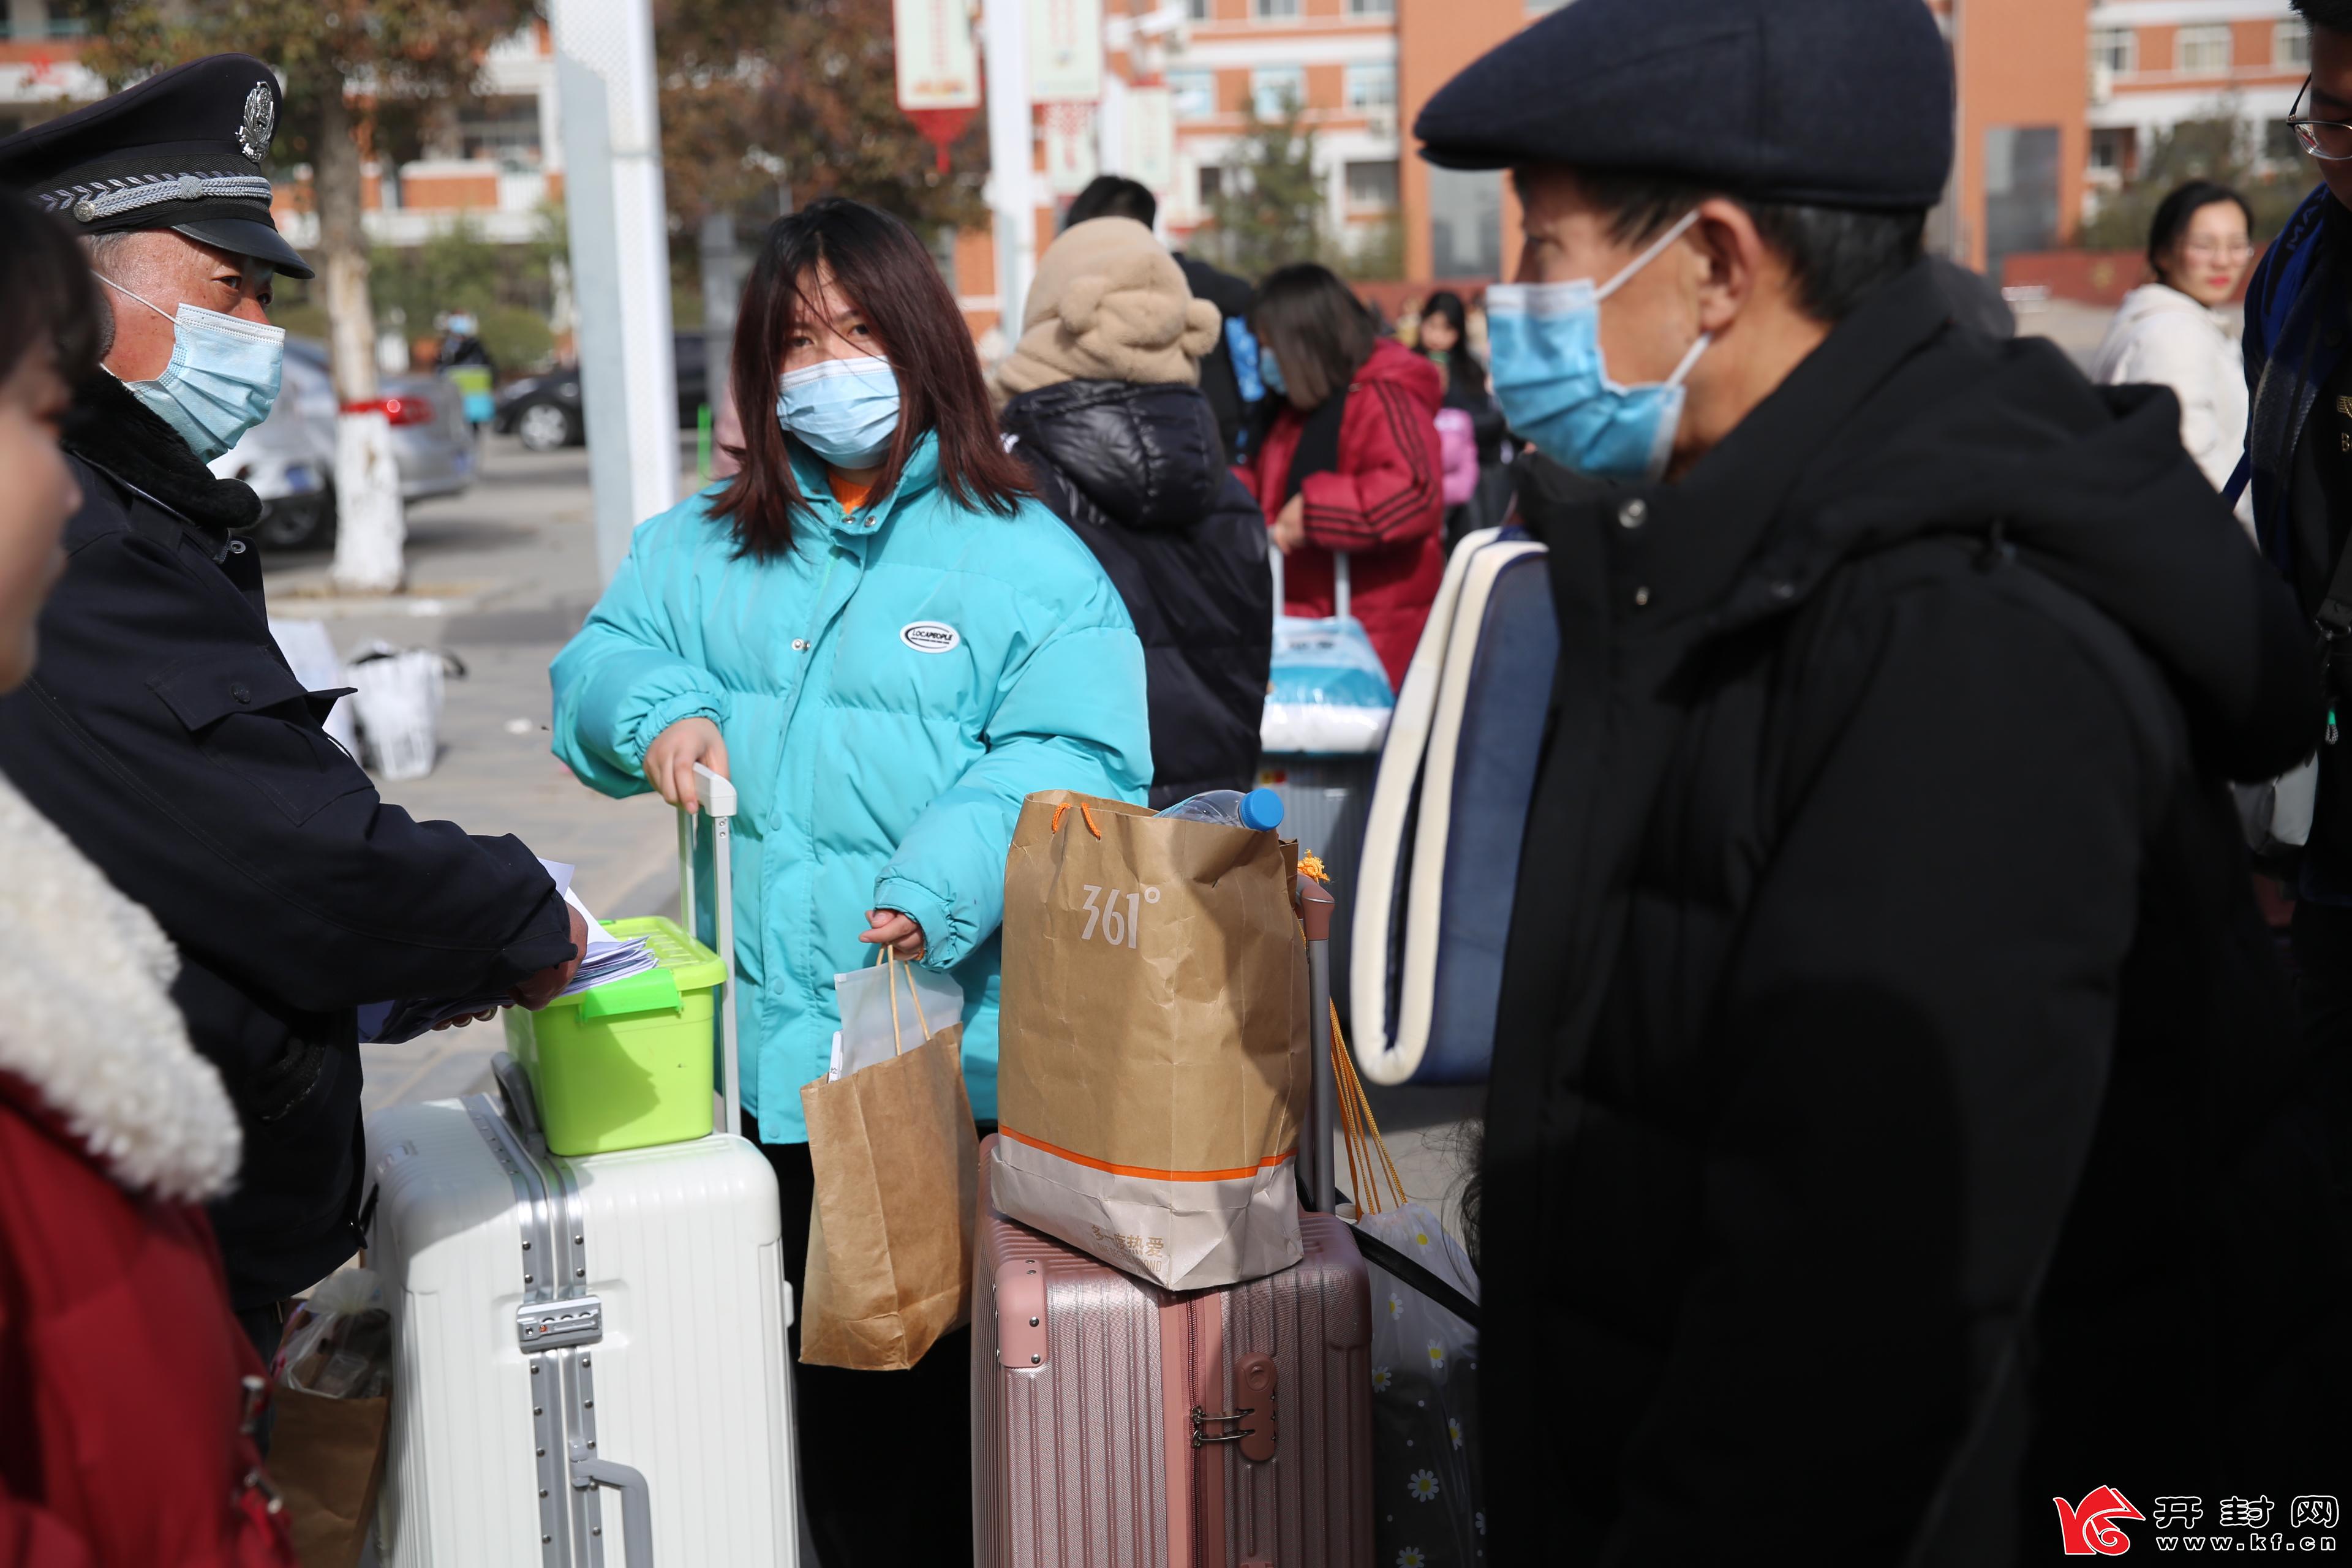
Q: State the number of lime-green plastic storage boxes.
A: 1